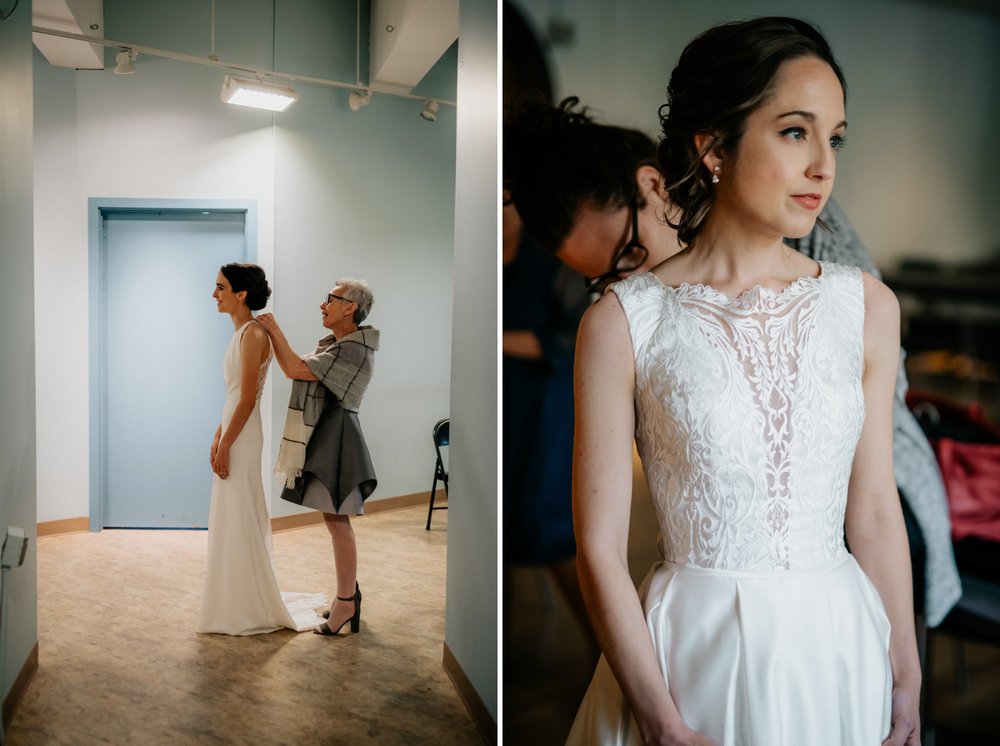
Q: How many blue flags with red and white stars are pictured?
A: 0